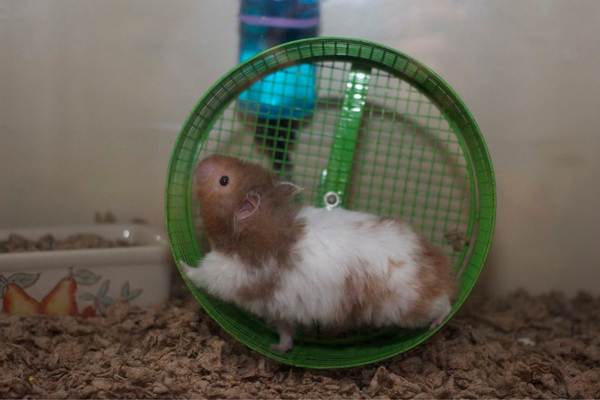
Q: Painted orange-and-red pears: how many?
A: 2